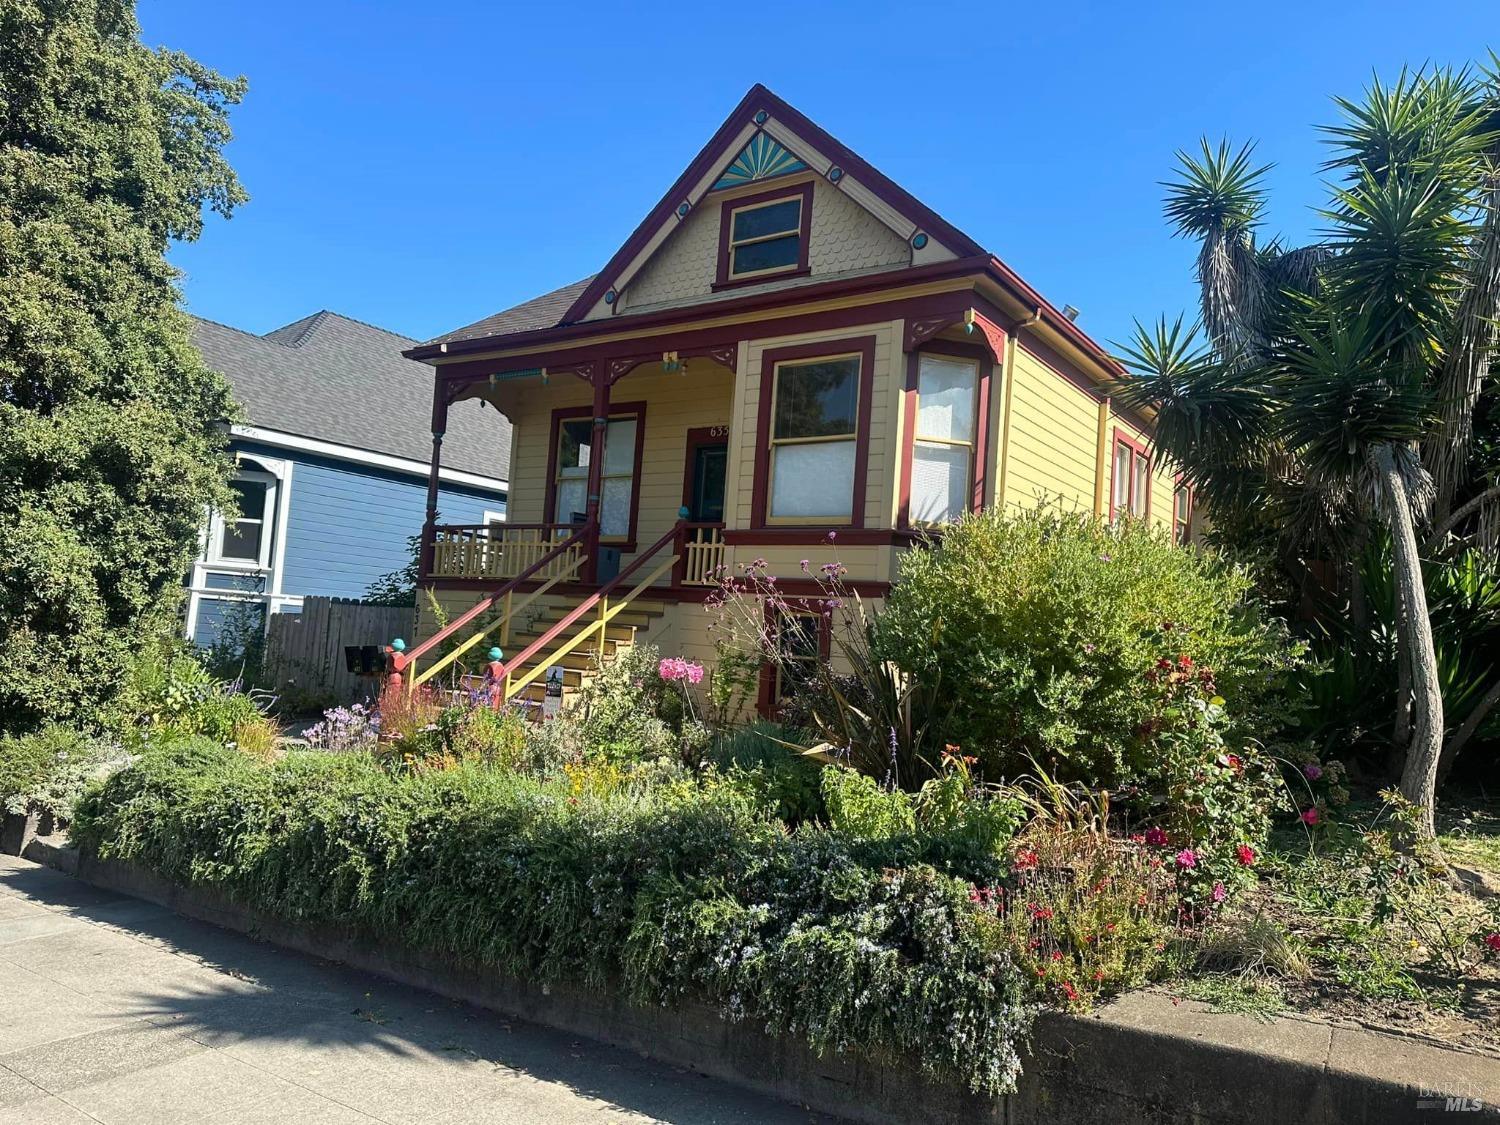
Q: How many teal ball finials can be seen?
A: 3